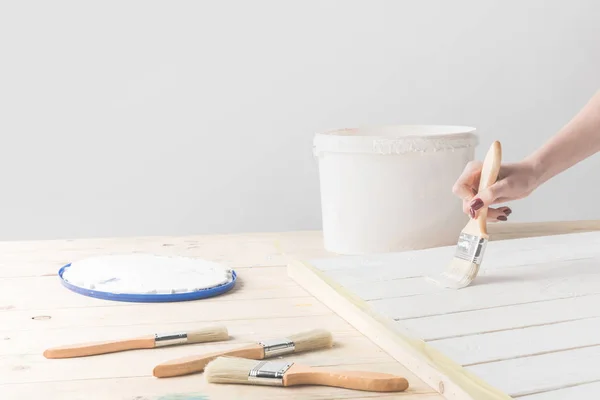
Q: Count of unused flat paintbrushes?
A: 3